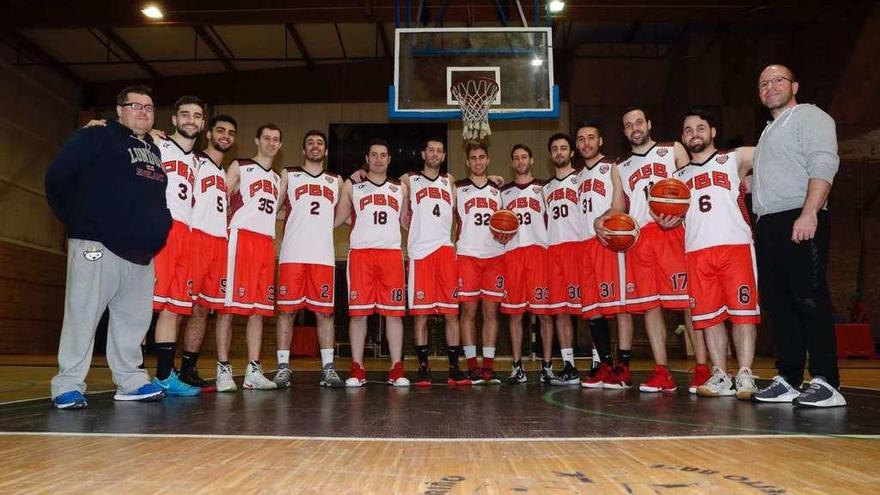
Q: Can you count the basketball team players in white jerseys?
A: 12